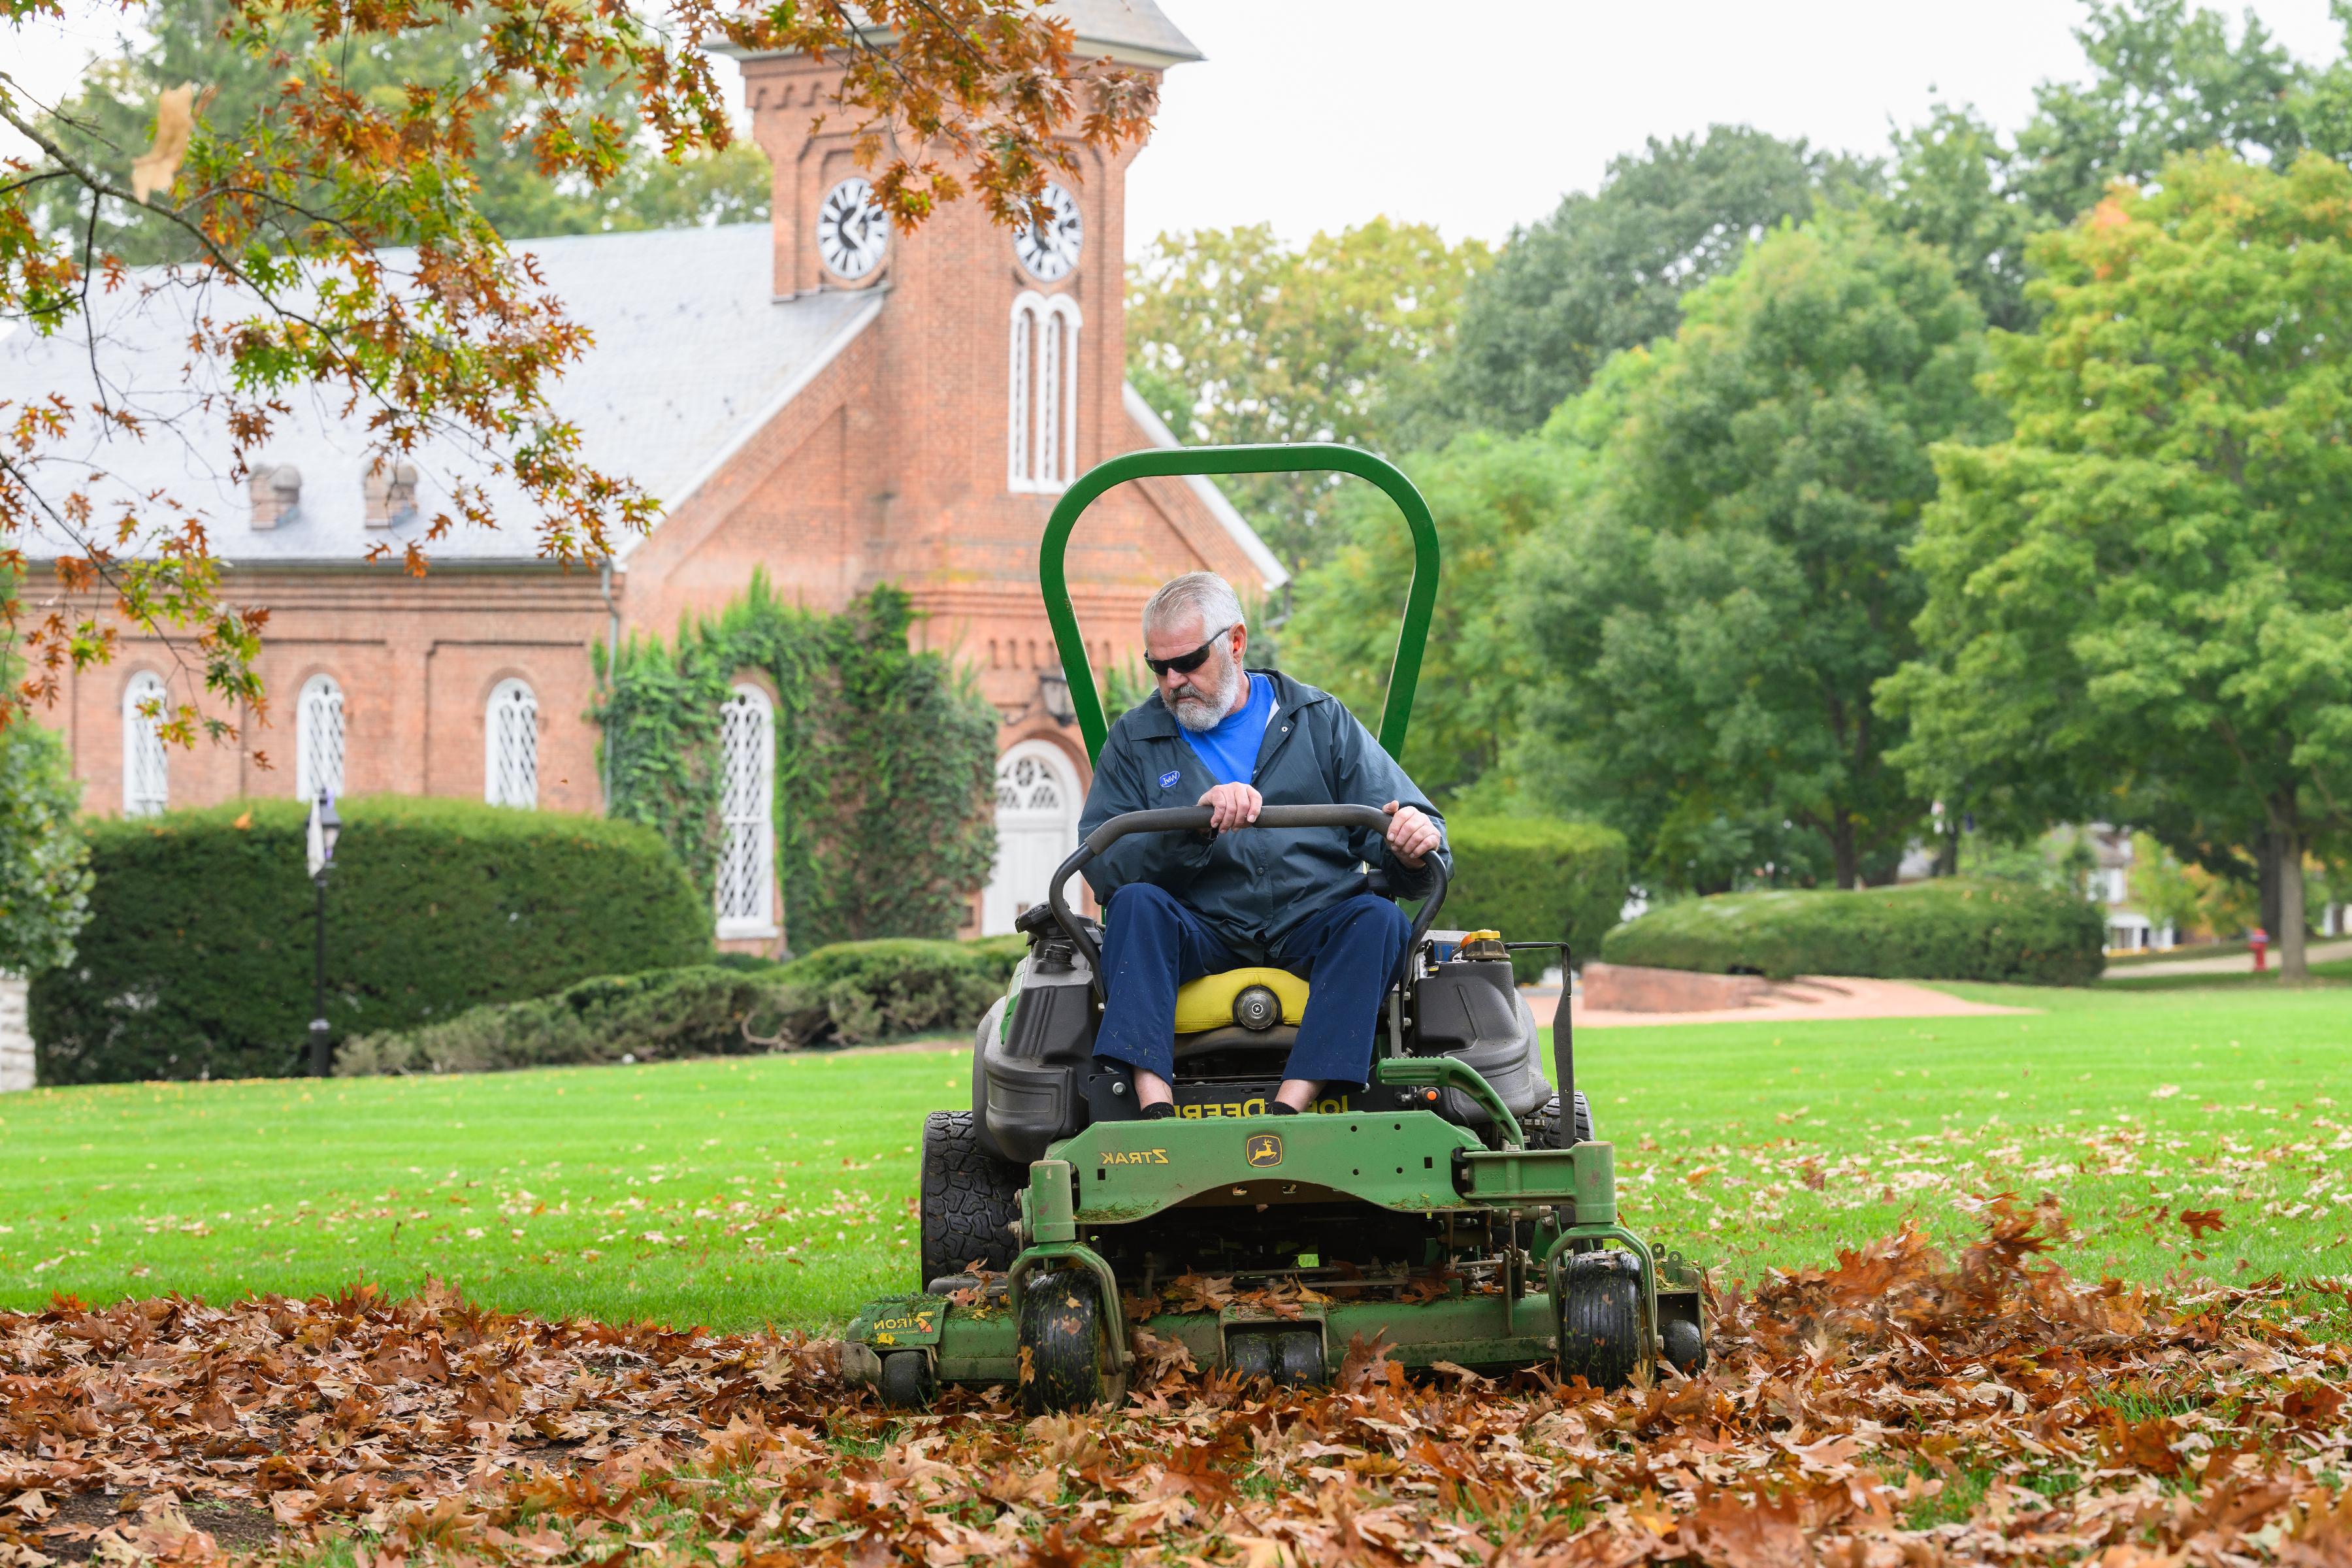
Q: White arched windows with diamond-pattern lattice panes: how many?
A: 4